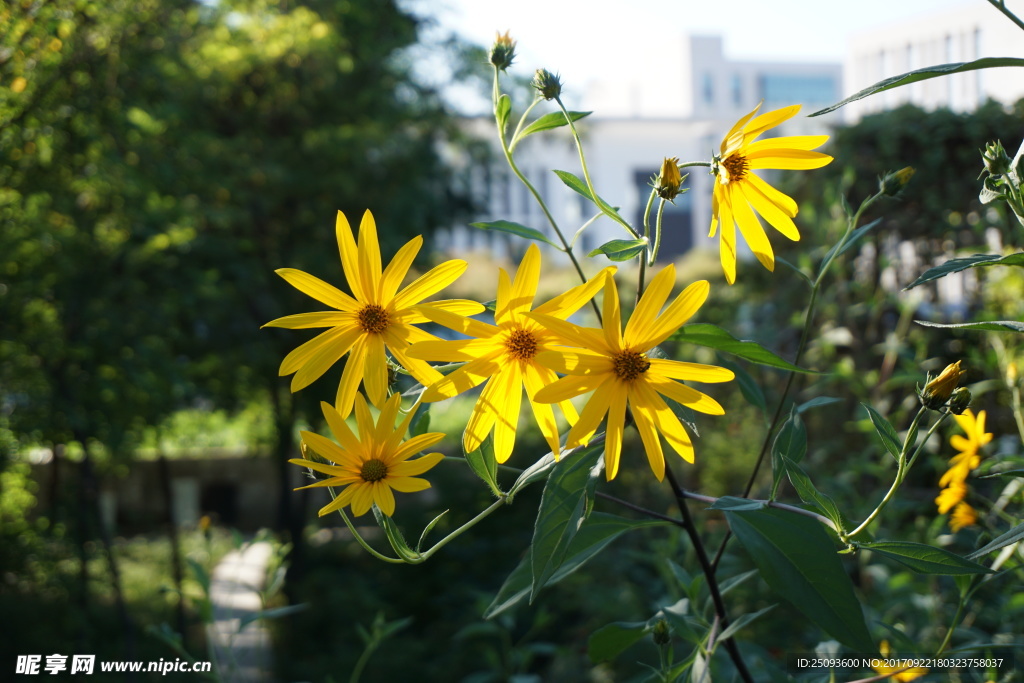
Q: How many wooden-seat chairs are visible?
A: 0